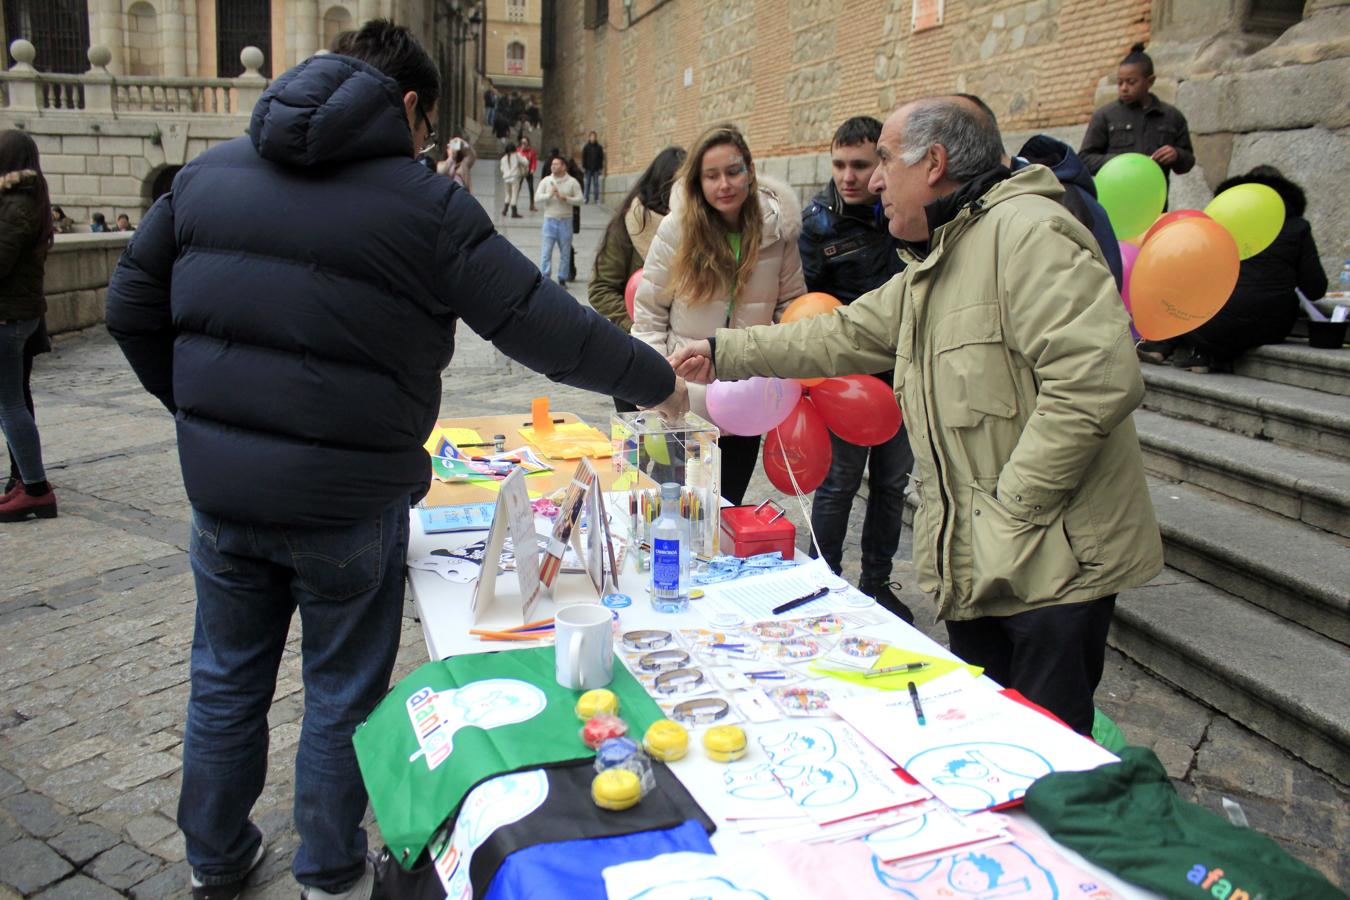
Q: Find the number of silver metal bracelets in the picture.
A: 4